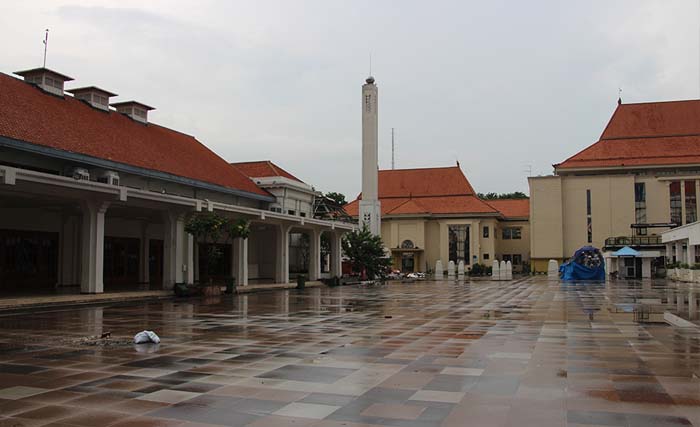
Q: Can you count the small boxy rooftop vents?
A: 3